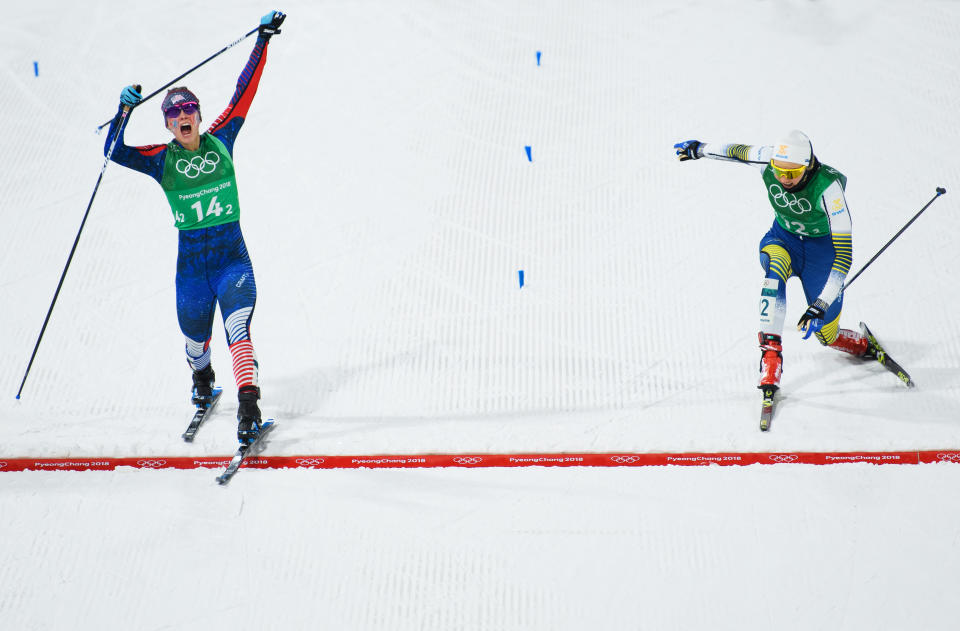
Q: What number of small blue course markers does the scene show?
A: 4